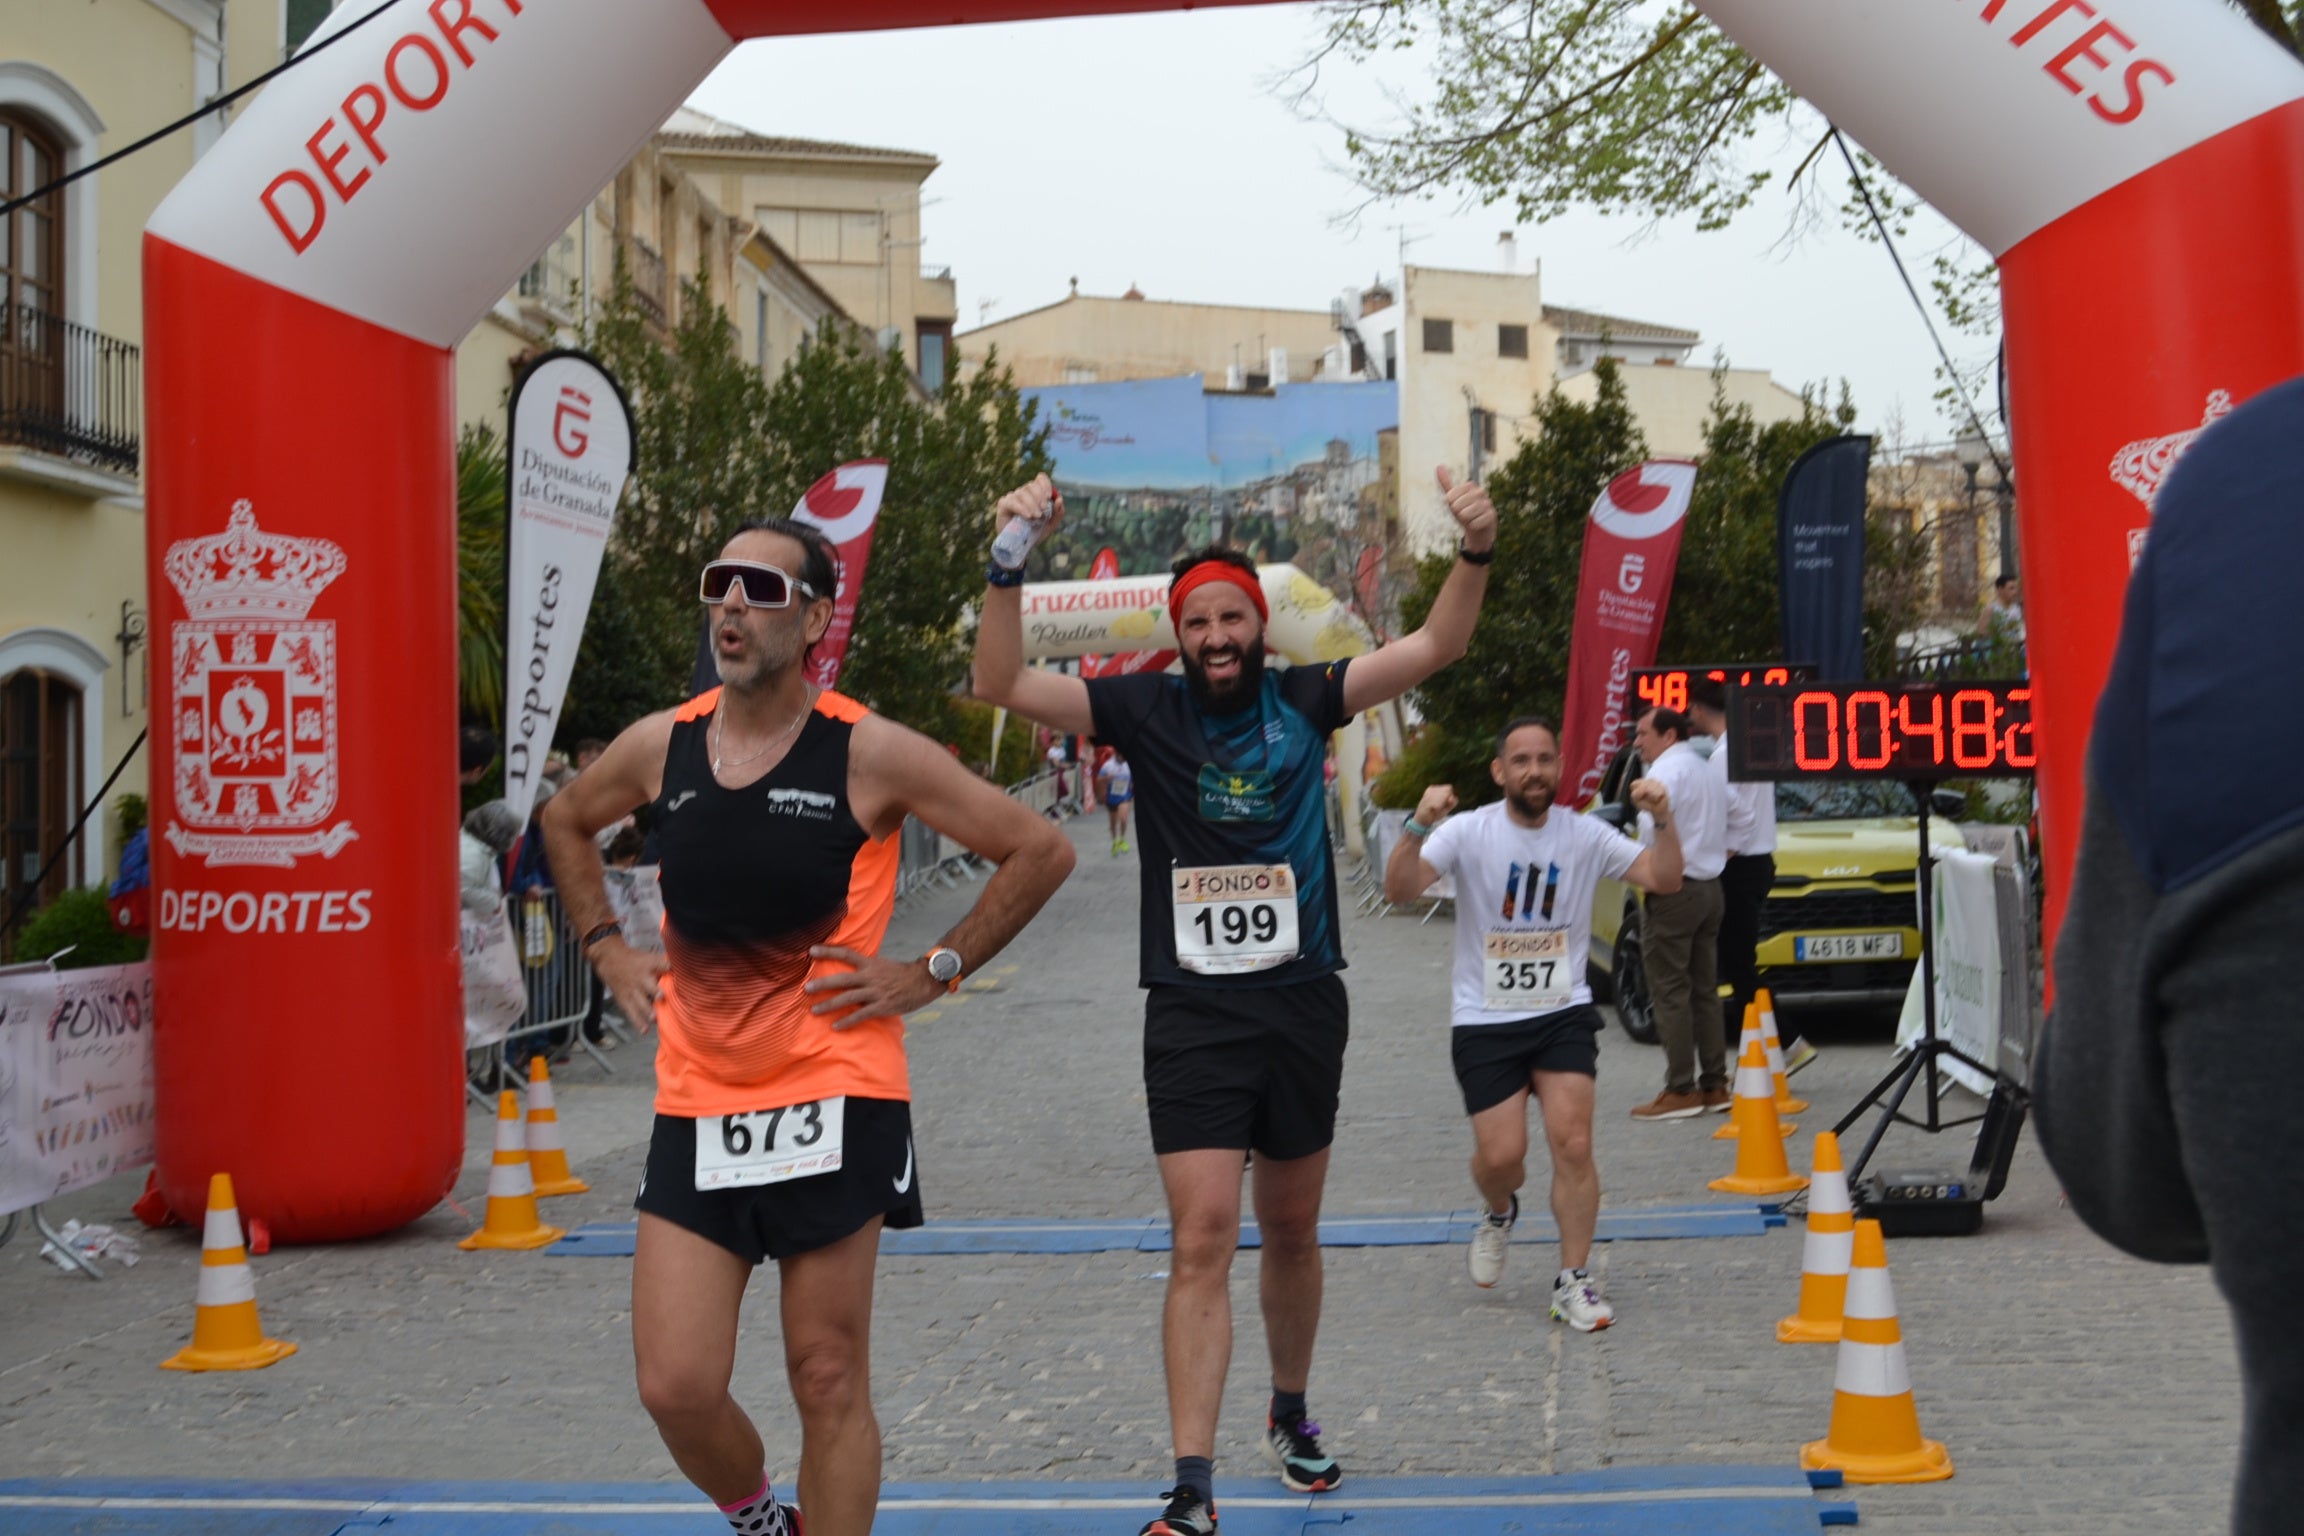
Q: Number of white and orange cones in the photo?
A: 8